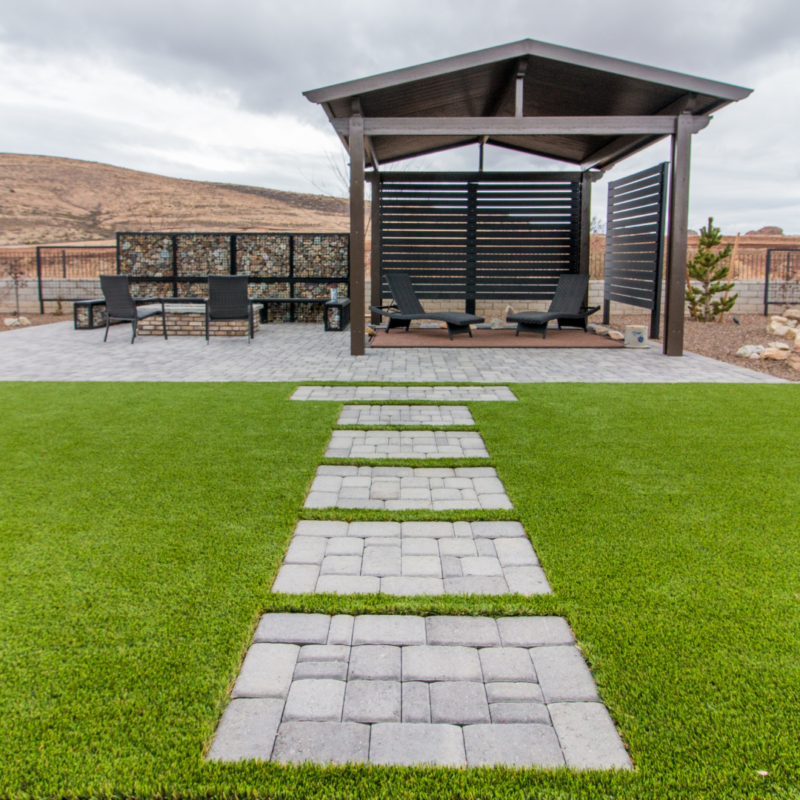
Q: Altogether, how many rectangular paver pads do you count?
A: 6